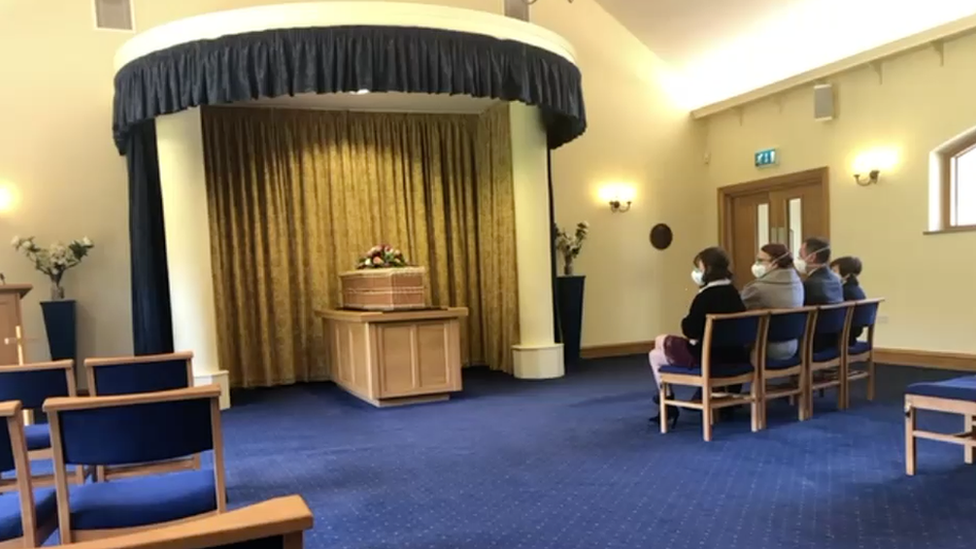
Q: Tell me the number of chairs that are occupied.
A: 4